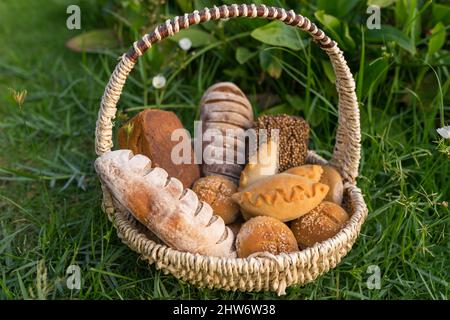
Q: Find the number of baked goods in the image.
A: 11